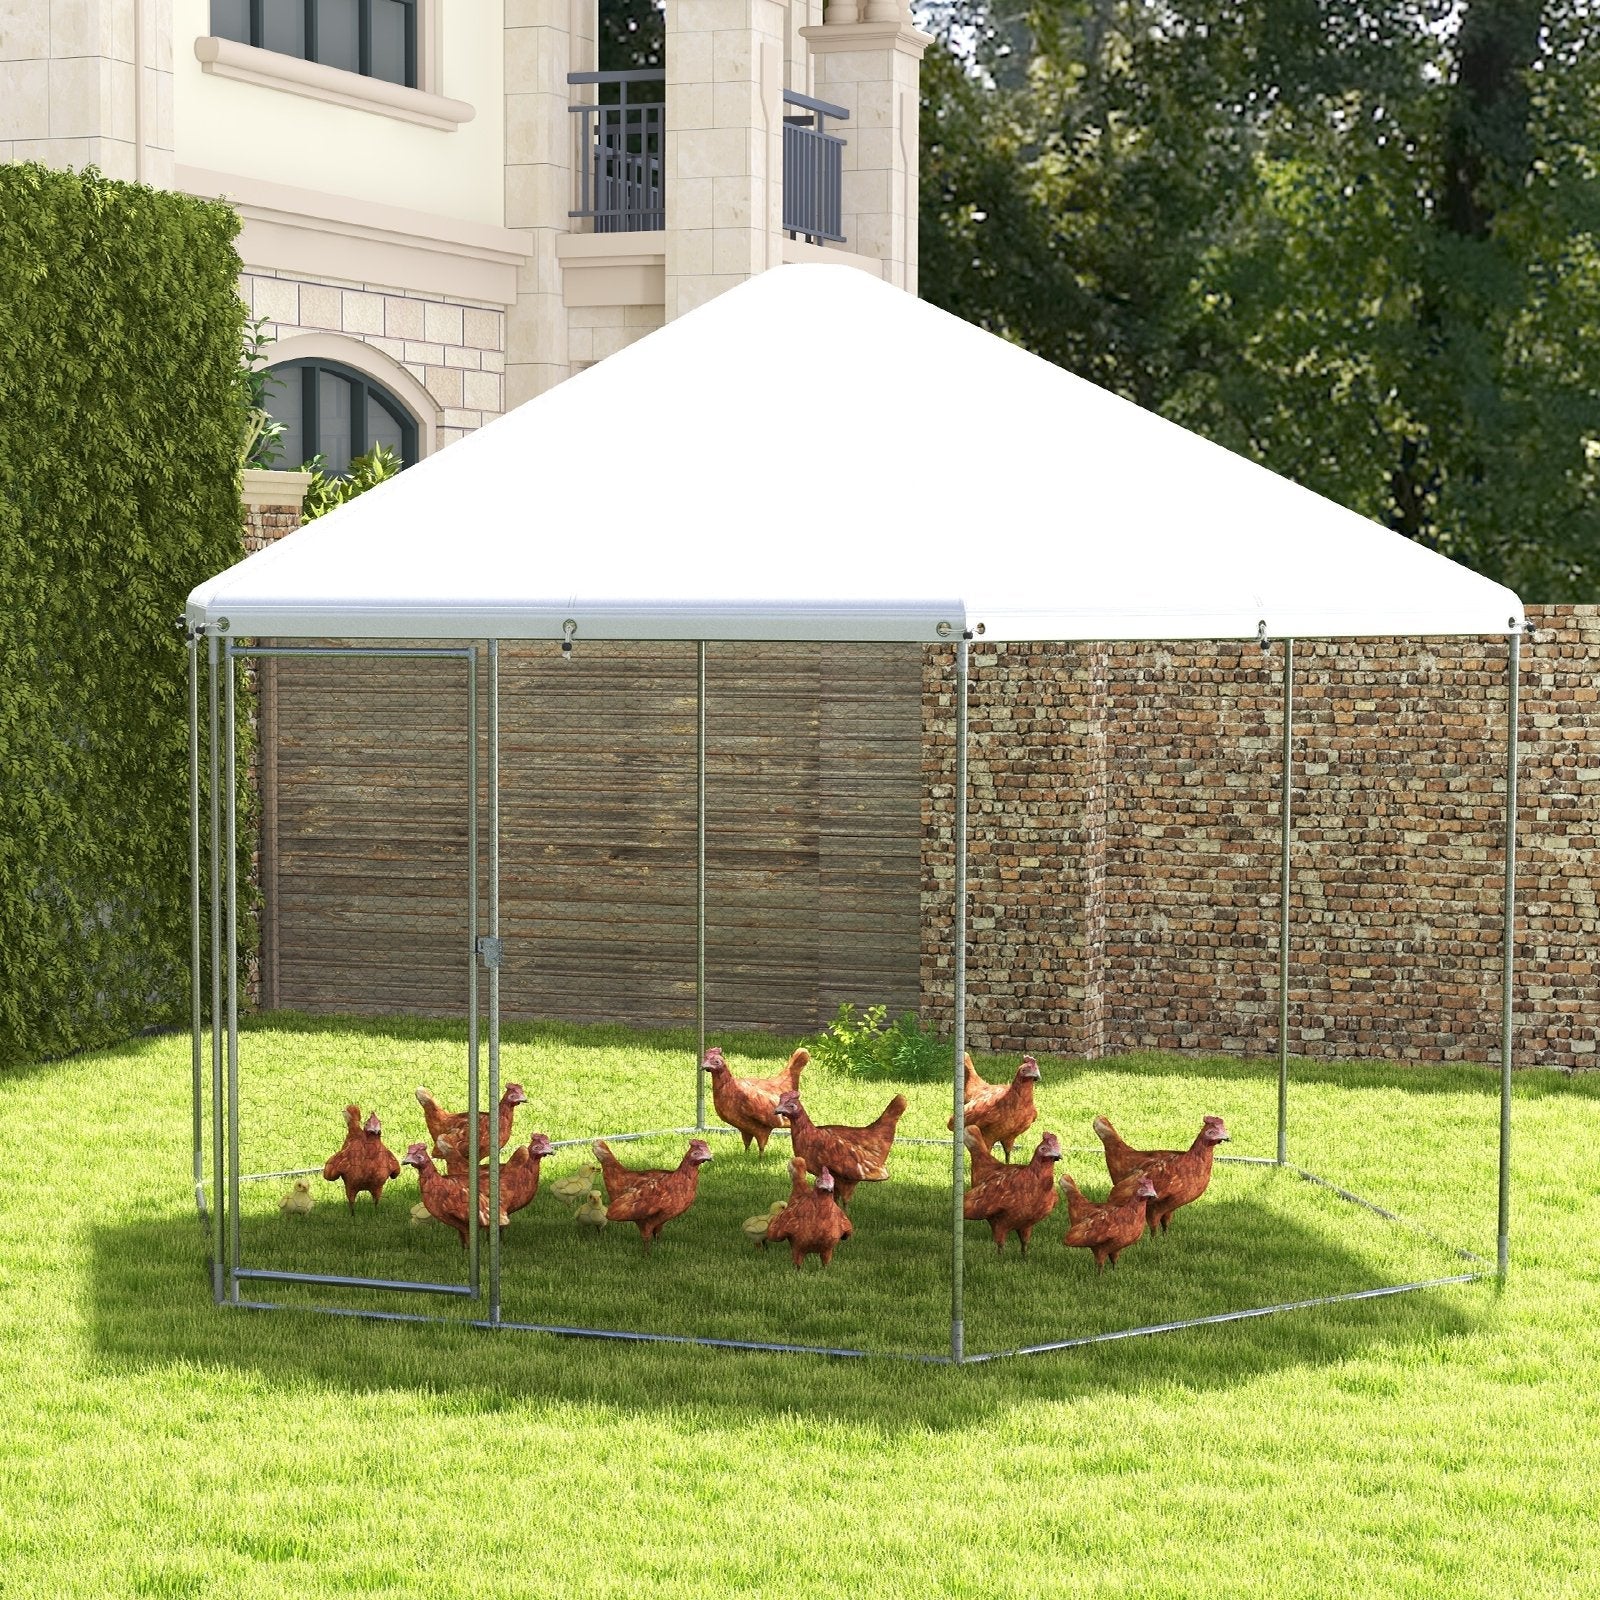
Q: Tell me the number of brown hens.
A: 12